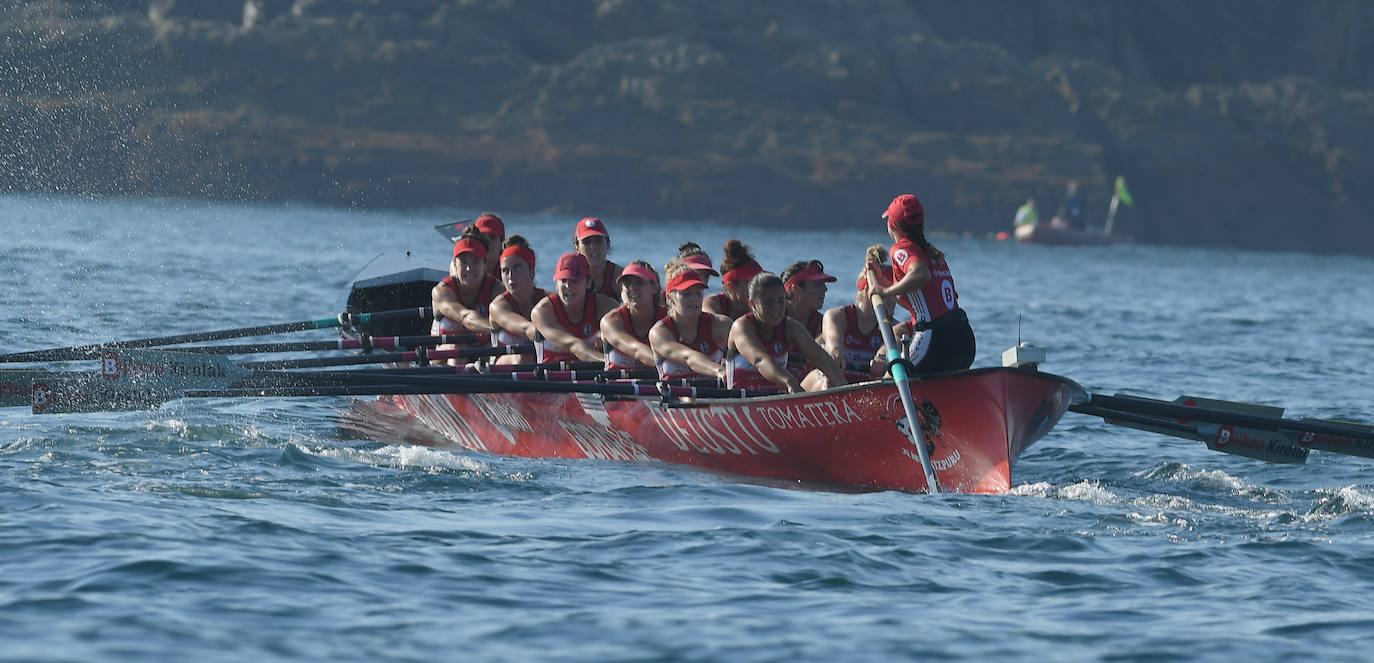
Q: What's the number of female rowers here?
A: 13